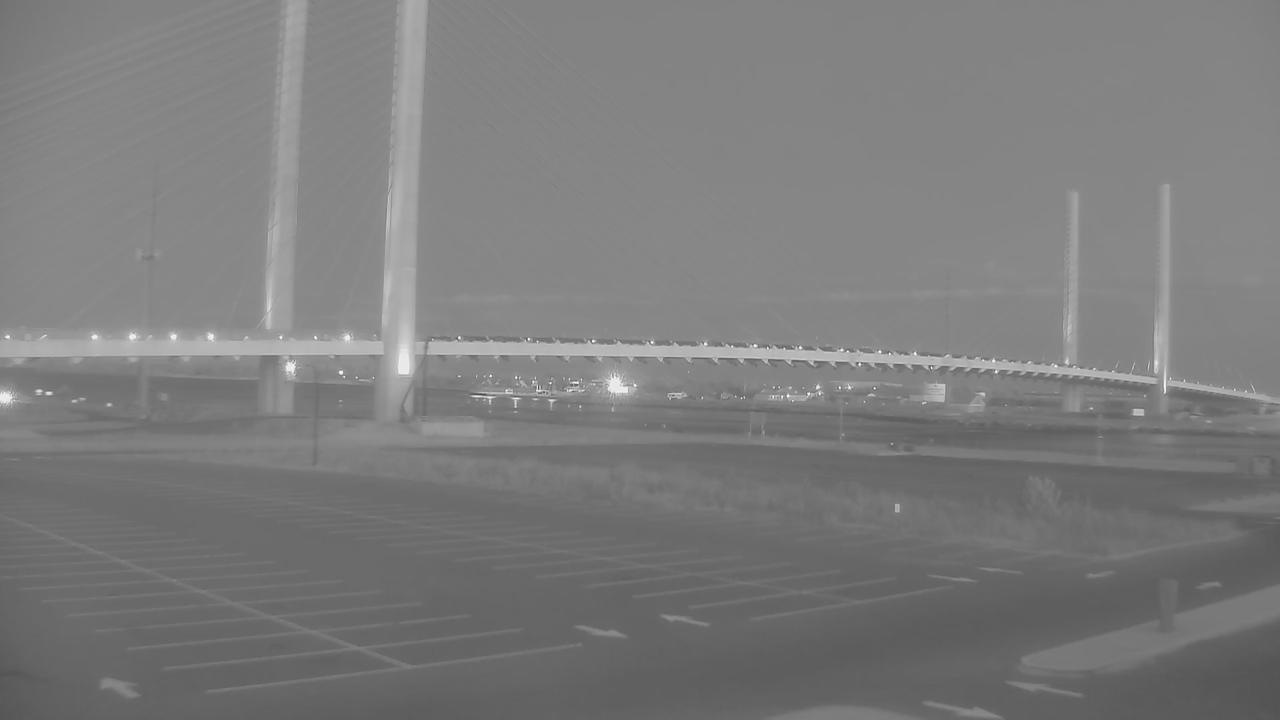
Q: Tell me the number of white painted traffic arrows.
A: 9